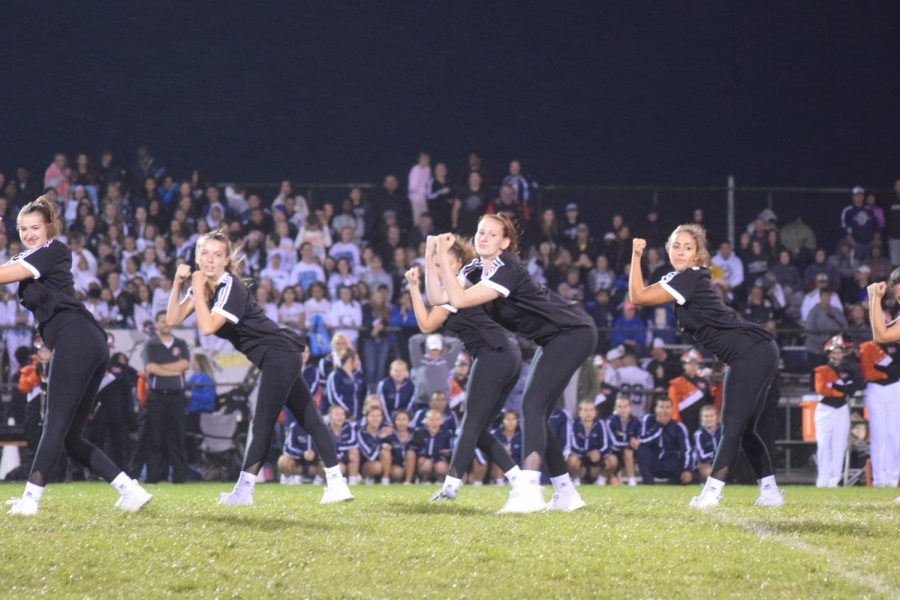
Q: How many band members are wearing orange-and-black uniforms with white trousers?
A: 2